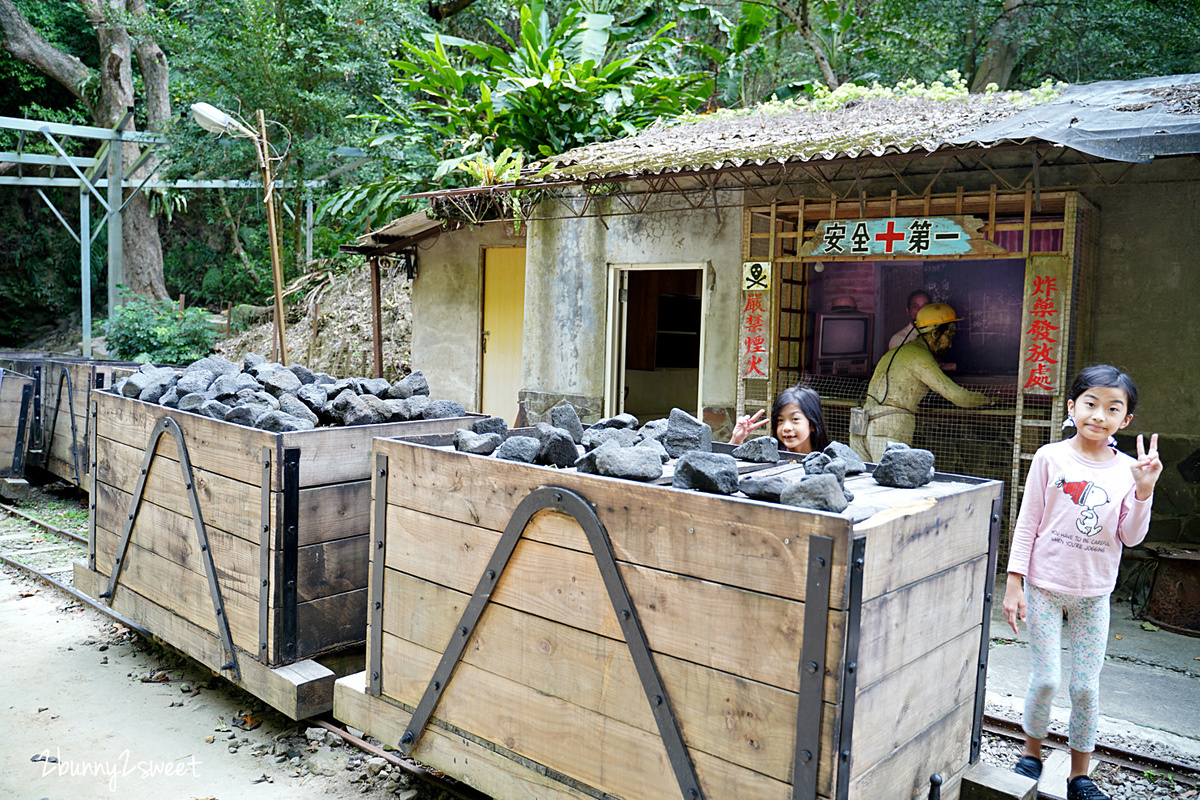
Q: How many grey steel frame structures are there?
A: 1